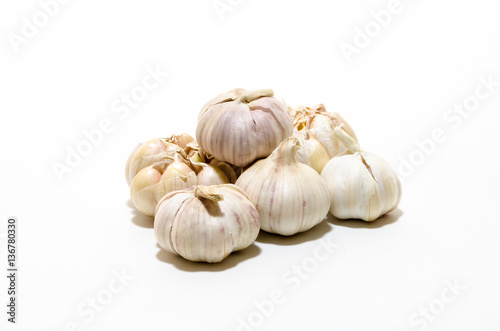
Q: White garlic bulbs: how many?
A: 6